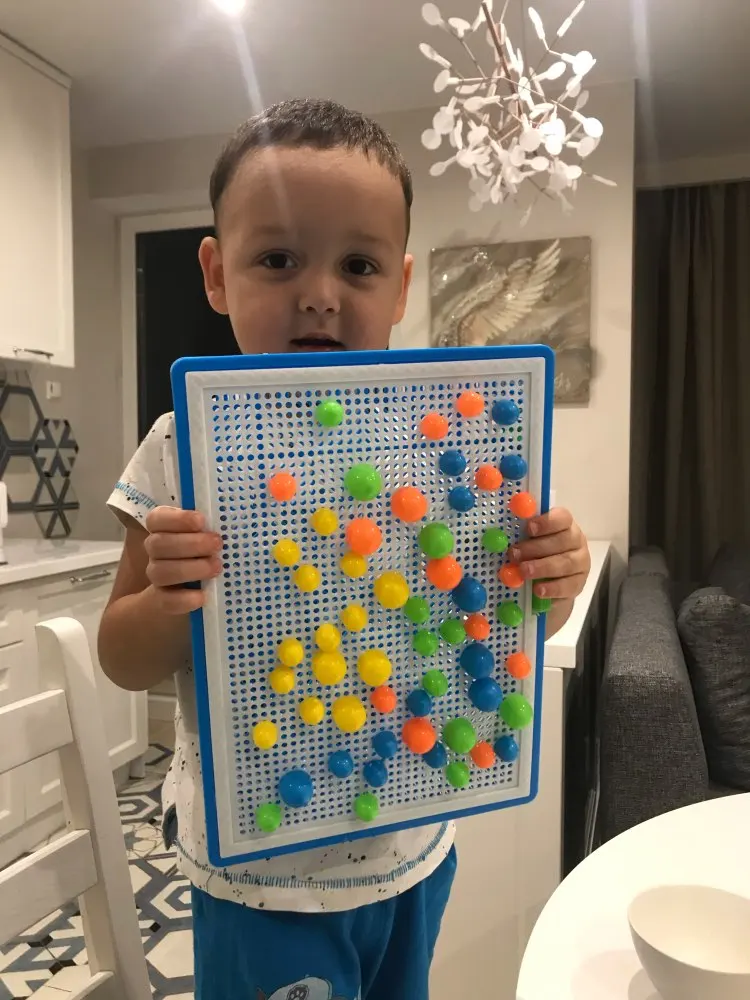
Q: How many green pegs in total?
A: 14